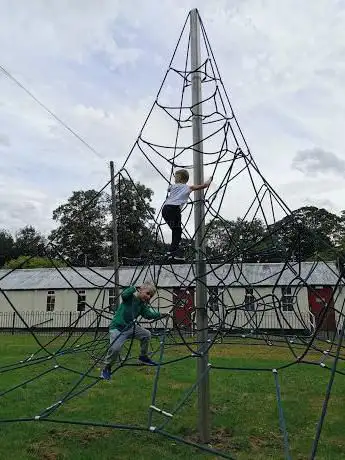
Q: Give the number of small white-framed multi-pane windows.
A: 6